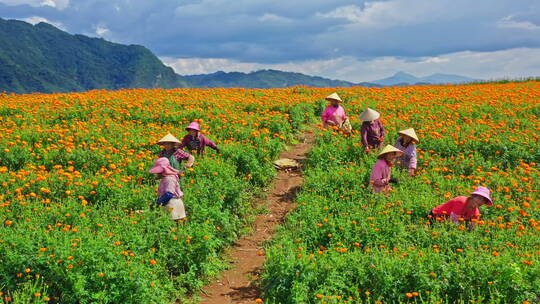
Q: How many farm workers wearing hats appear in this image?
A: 8